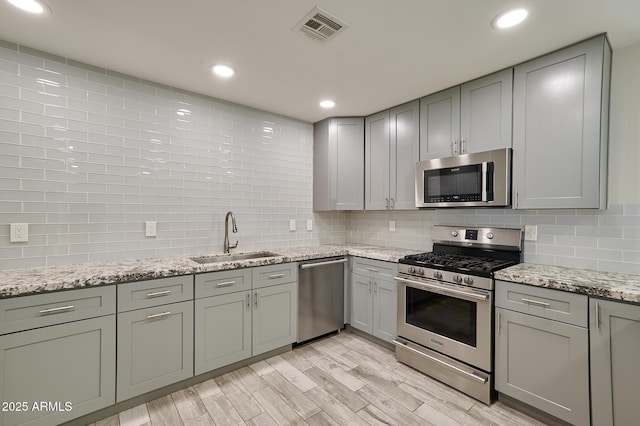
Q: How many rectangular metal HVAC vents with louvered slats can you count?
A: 1